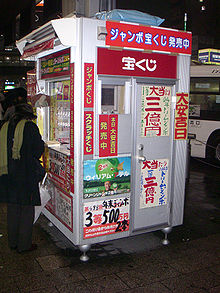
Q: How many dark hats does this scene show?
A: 1